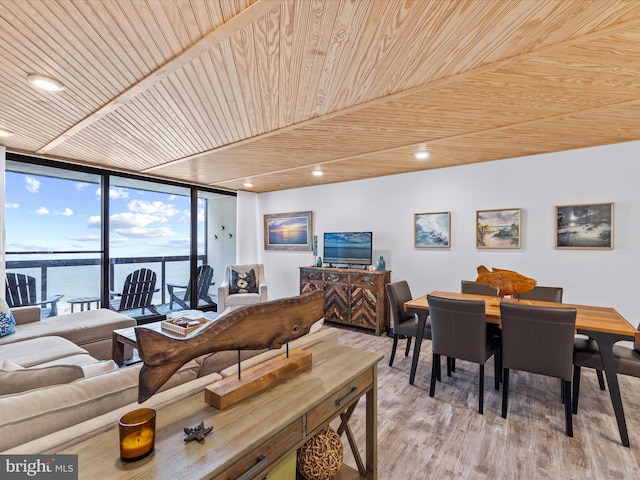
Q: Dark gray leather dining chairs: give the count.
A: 6